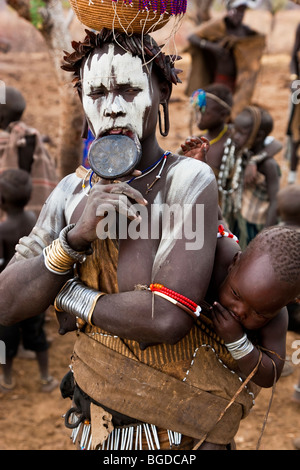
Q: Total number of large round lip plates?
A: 1